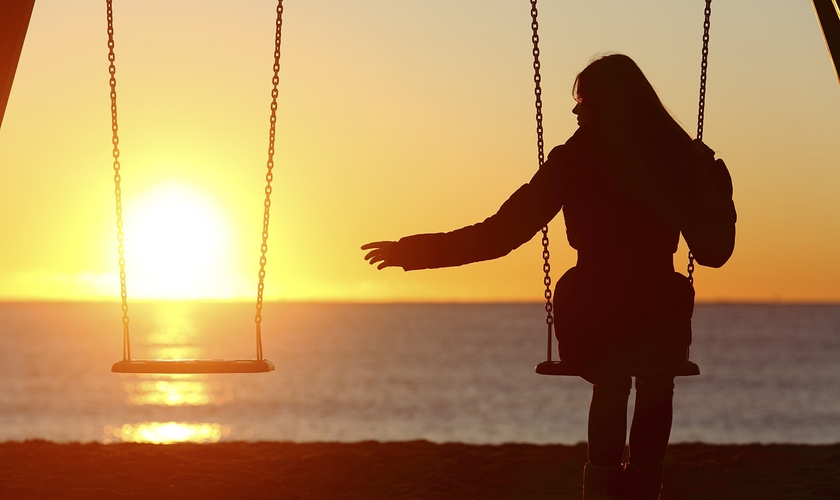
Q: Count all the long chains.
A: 4